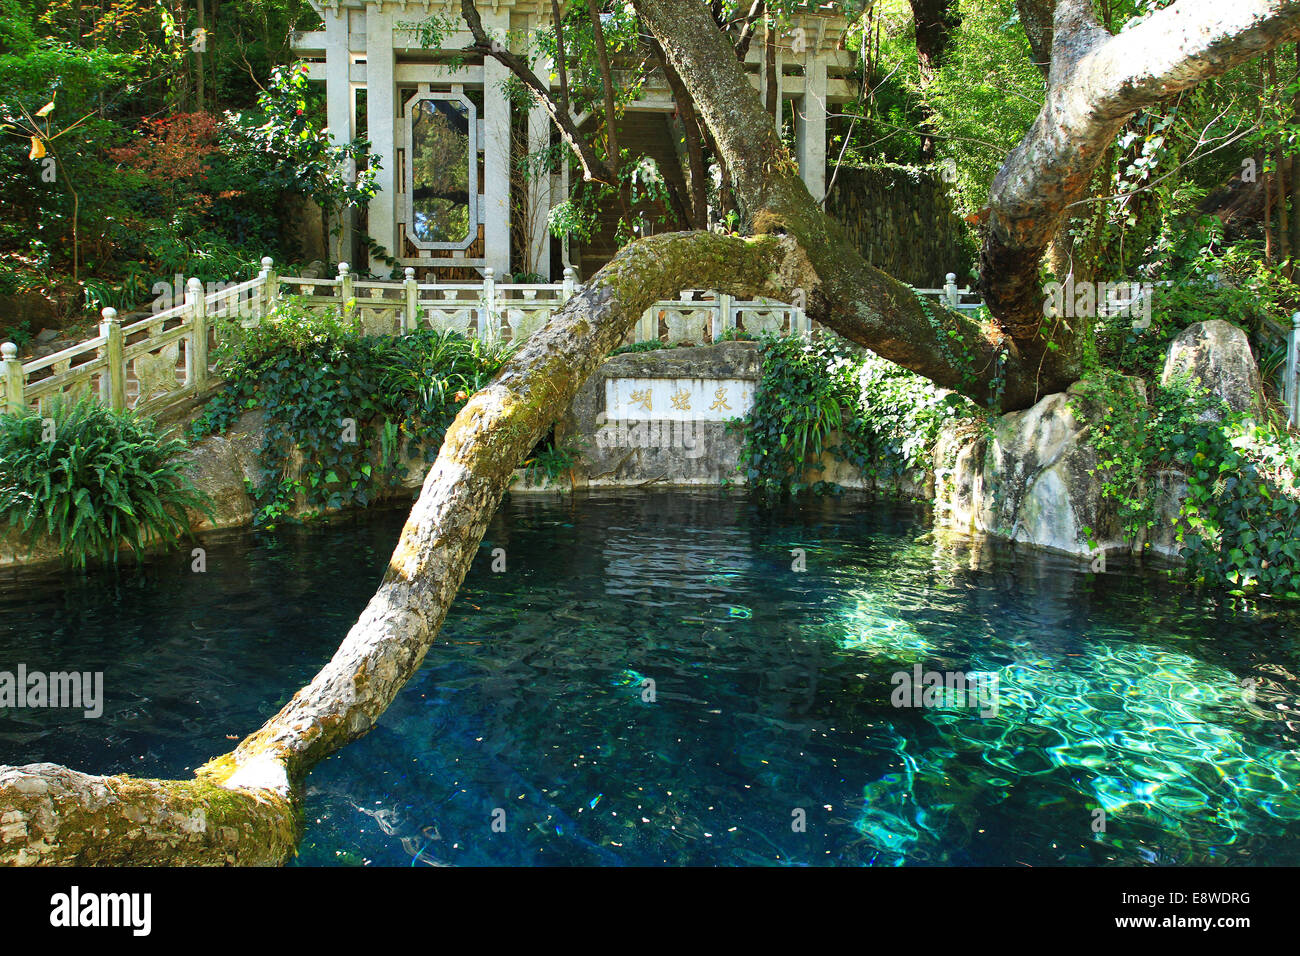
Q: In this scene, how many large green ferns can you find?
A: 1